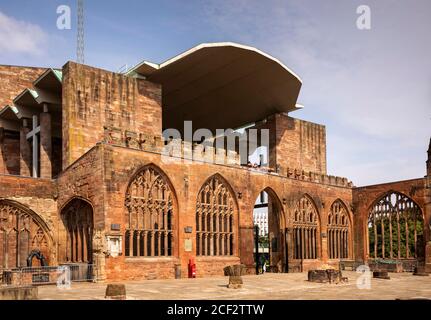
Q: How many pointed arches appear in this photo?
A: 8